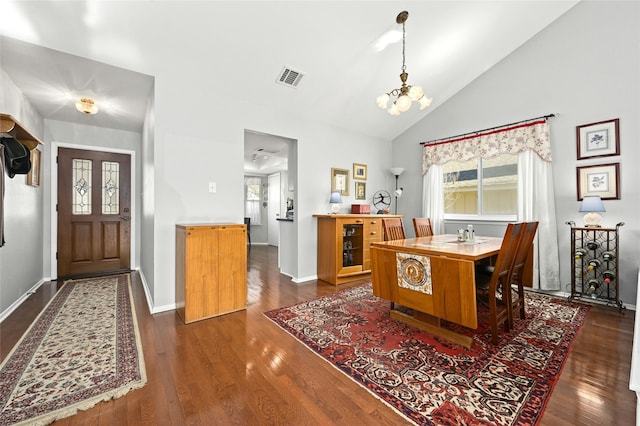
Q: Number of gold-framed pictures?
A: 3